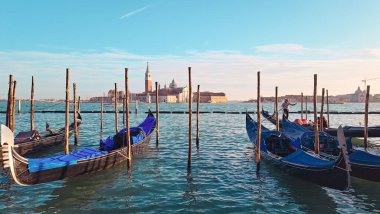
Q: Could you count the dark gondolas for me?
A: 5